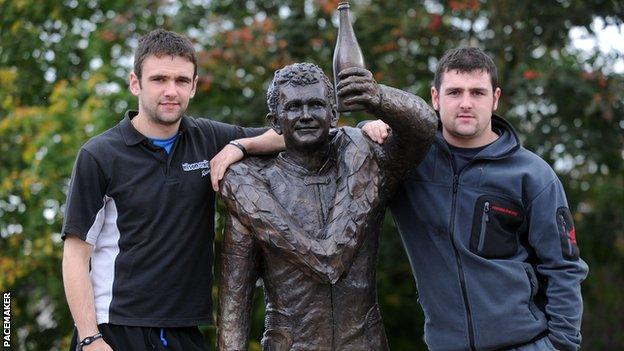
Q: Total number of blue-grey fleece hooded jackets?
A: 1